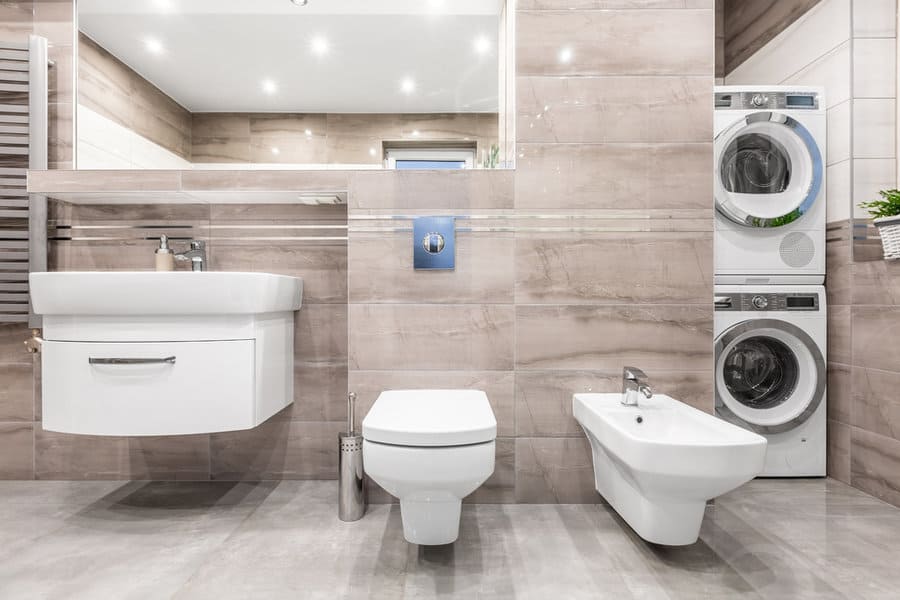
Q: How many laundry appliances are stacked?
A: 2